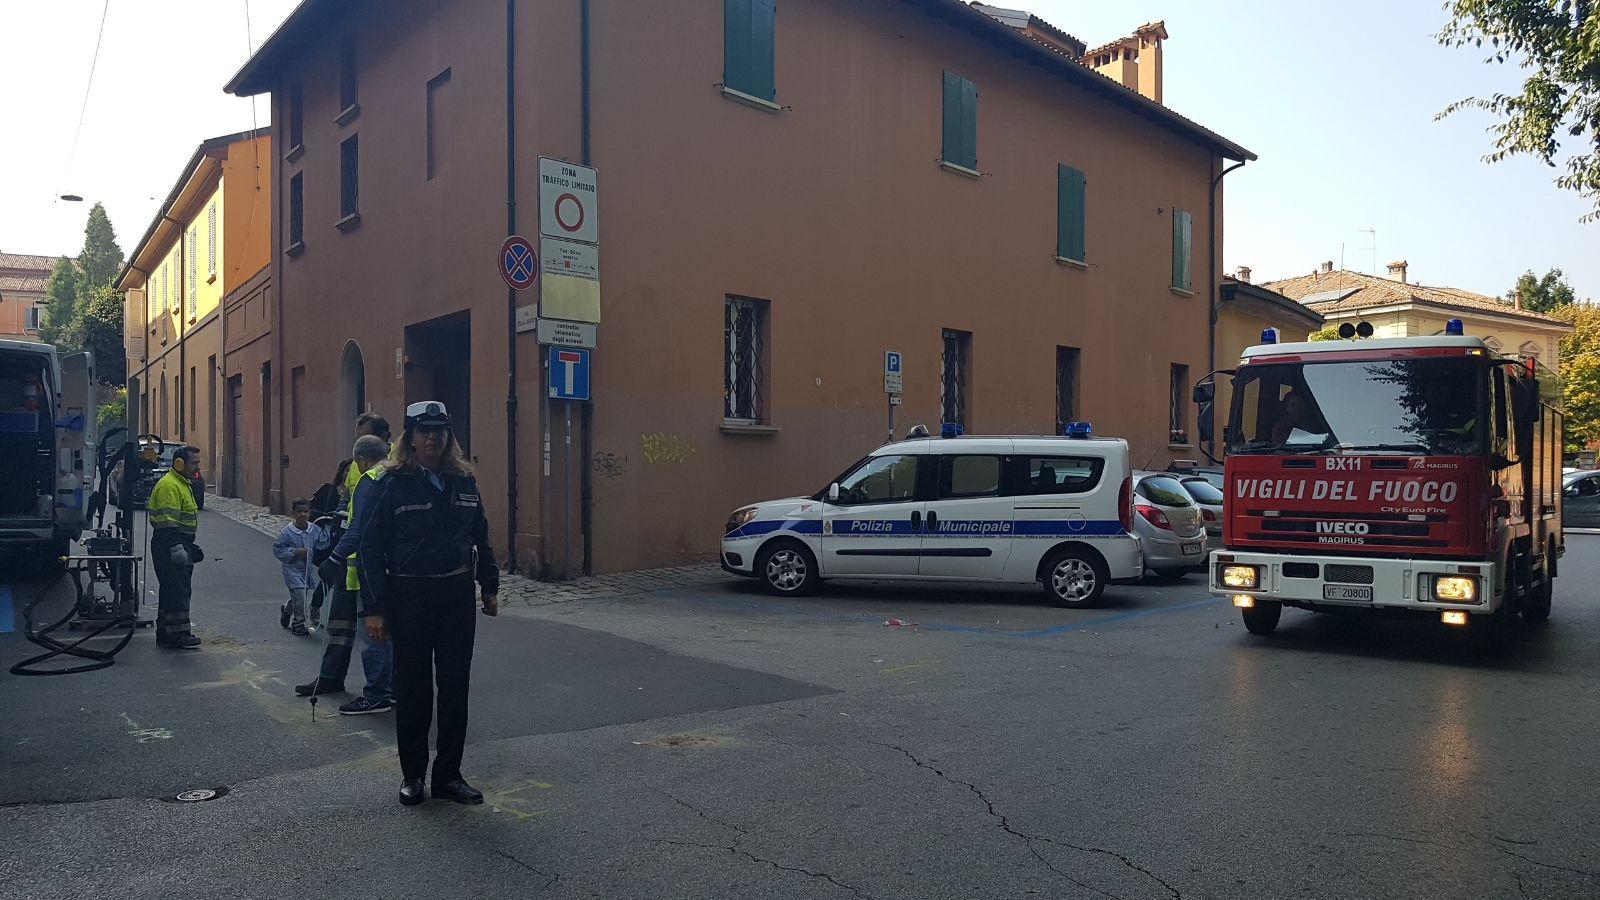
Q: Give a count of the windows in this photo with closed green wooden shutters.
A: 4